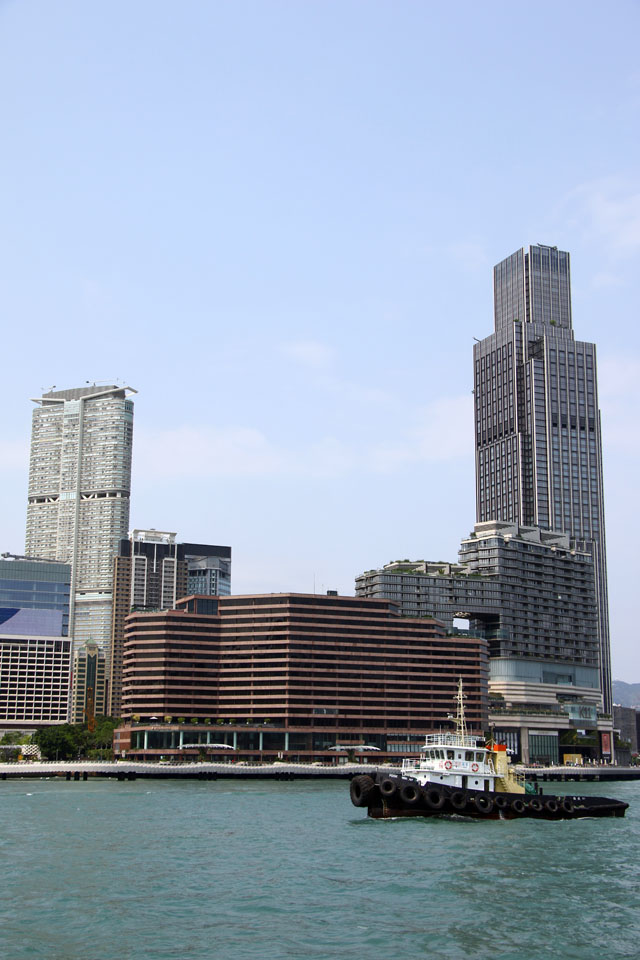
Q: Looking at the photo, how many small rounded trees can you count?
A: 9